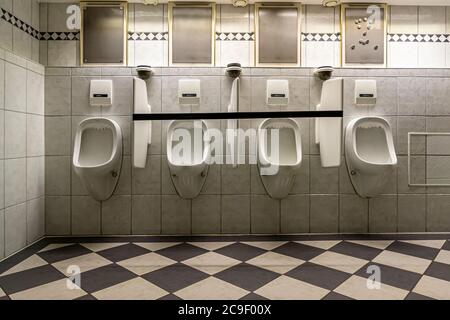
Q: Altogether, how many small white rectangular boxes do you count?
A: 4